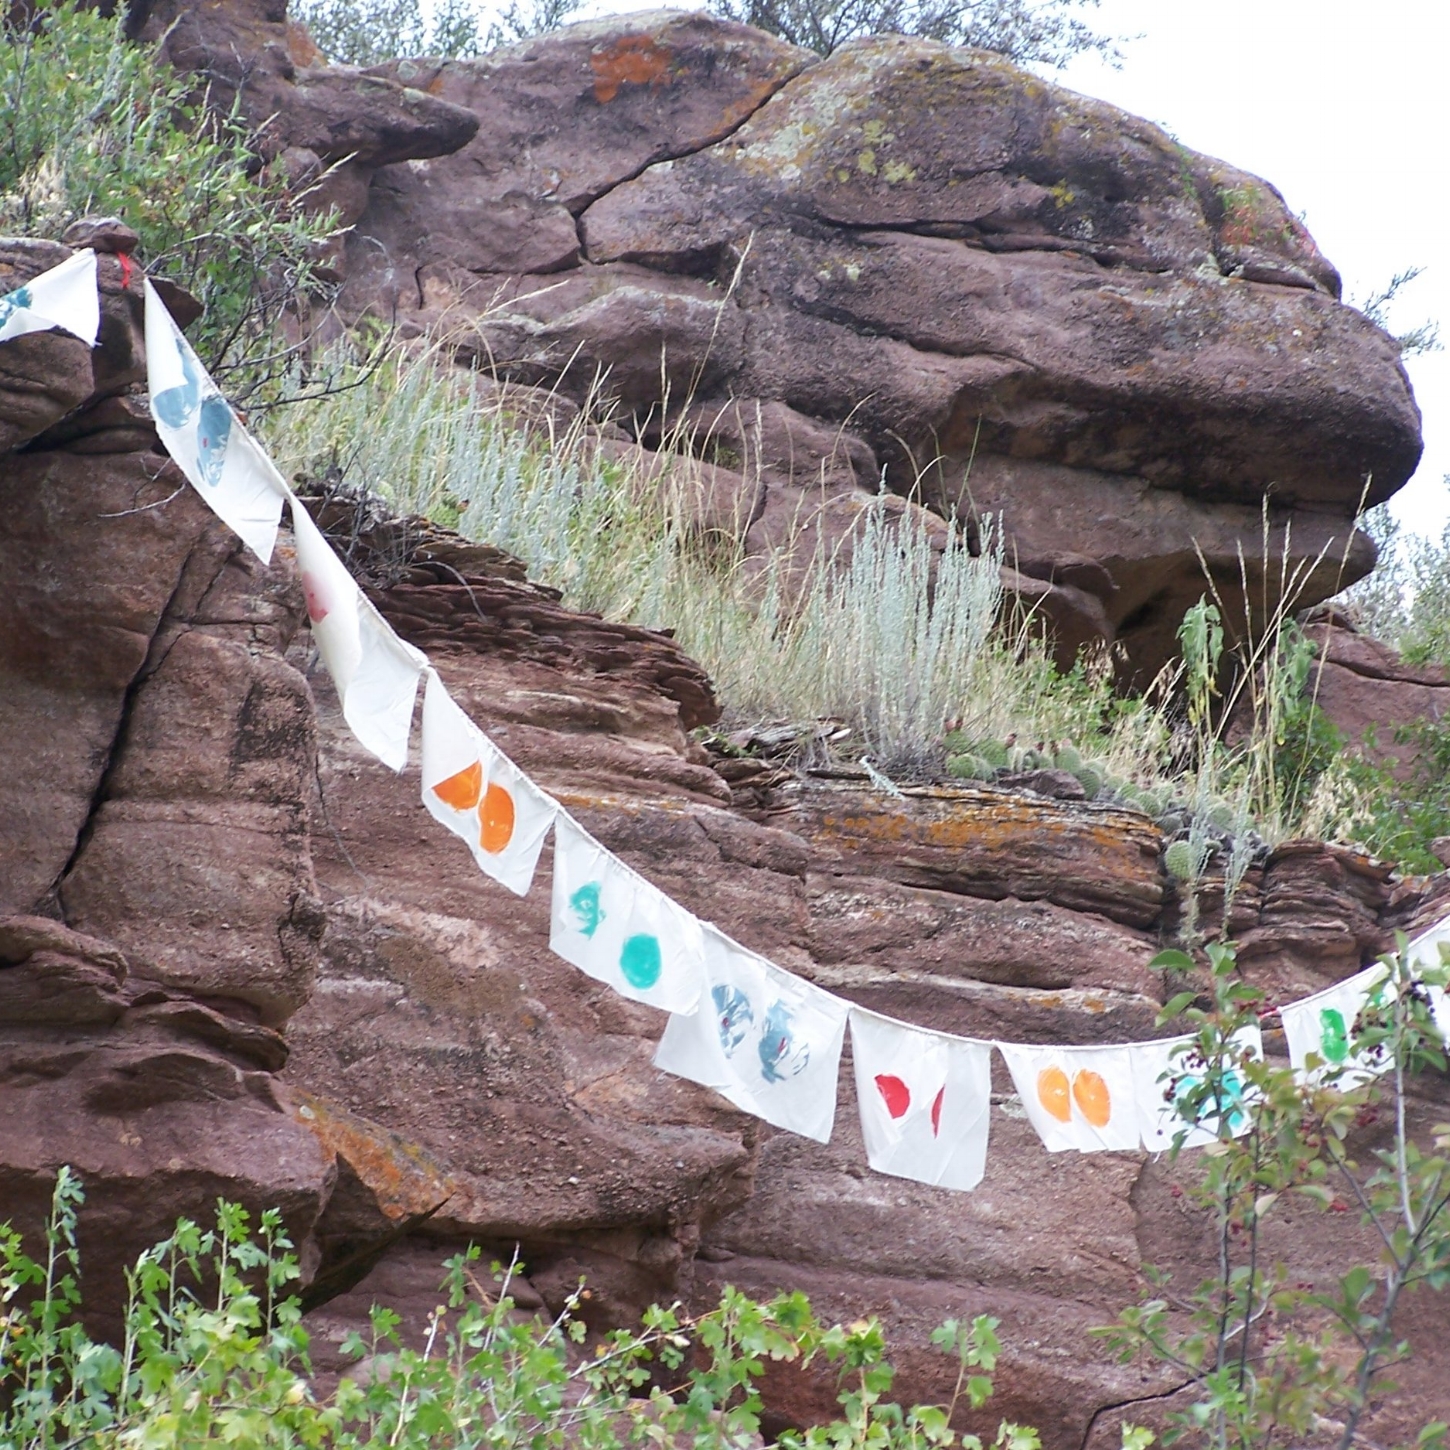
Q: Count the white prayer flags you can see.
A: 11